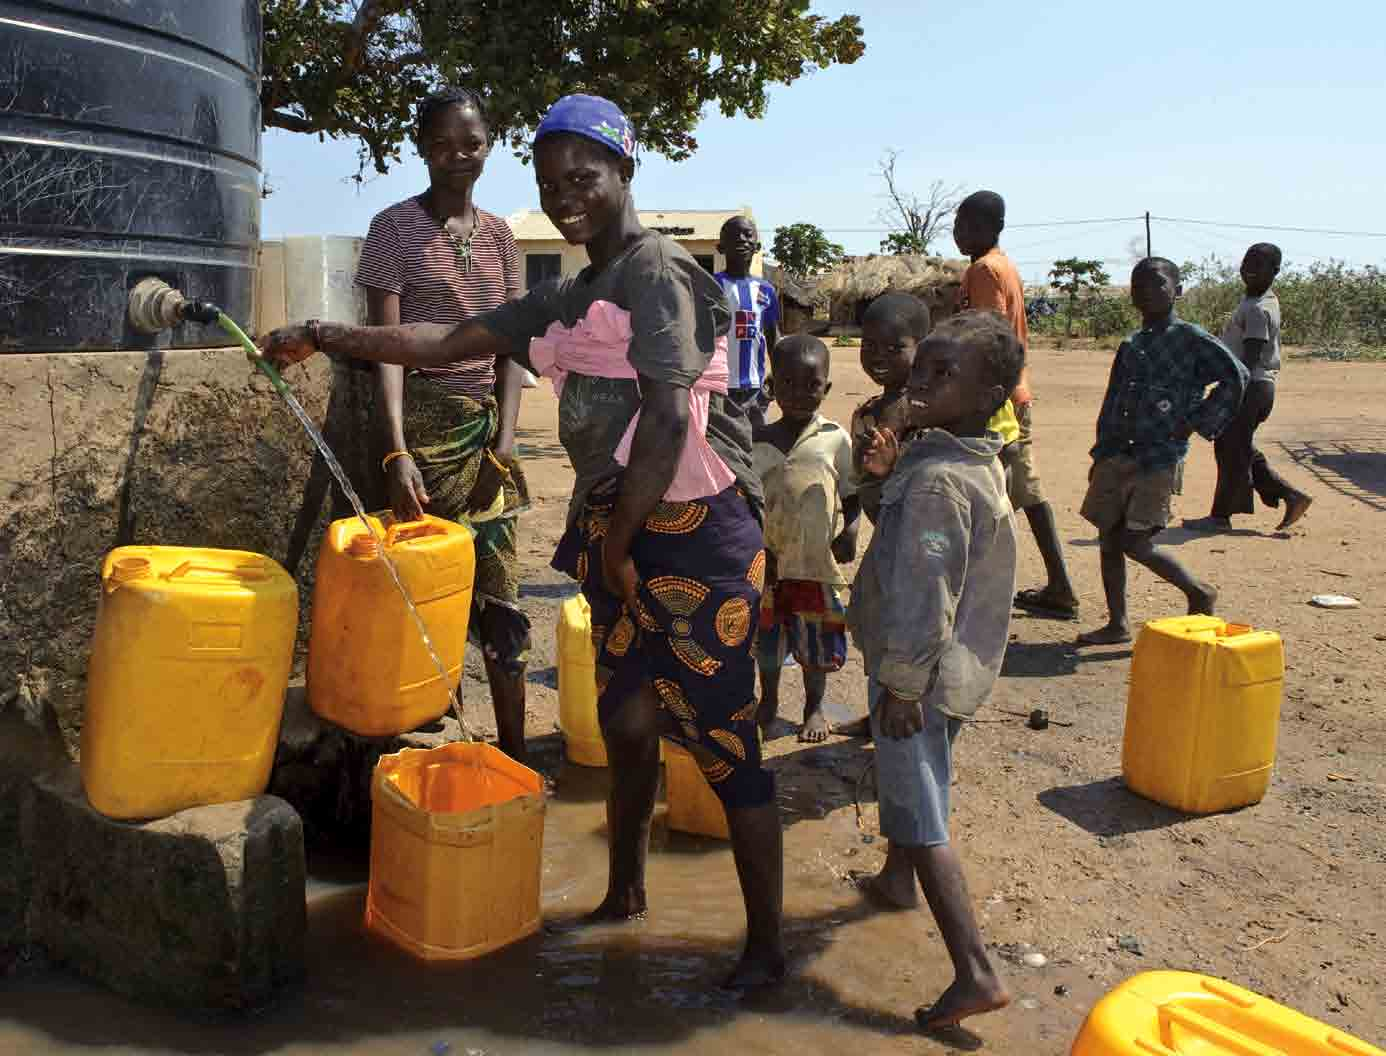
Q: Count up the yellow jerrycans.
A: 7